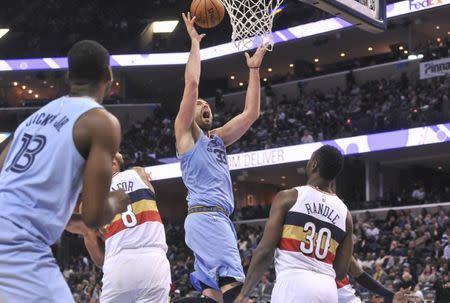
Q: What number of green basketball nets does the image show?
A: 0